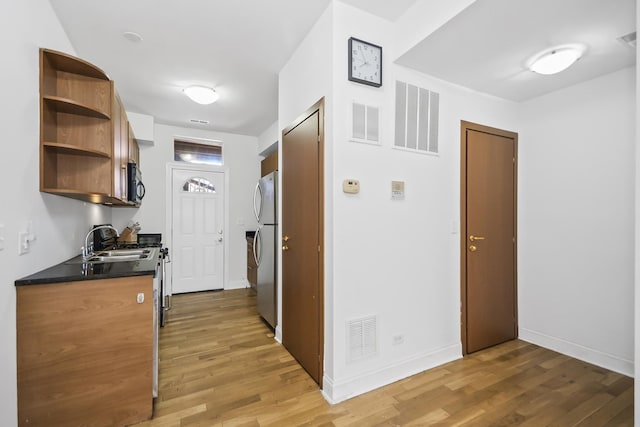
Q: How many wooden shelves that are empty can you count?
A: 3